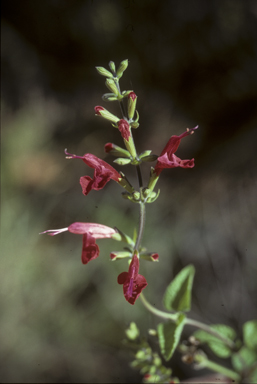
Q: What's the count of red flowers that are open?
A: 4